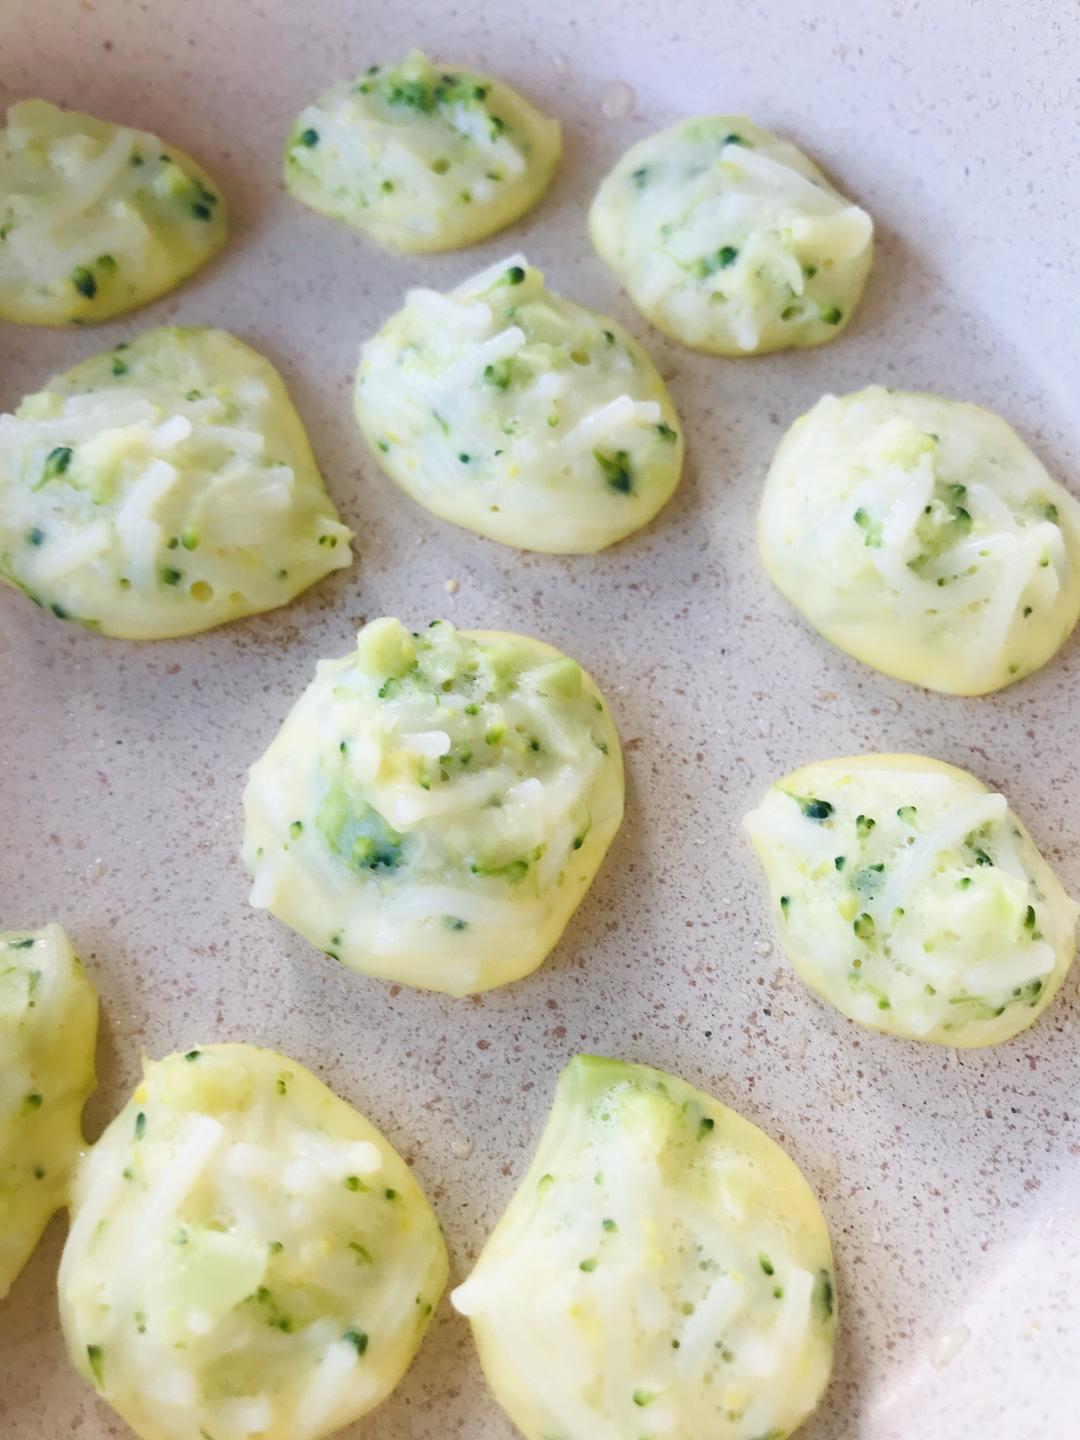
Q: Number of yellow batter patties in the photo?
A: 11